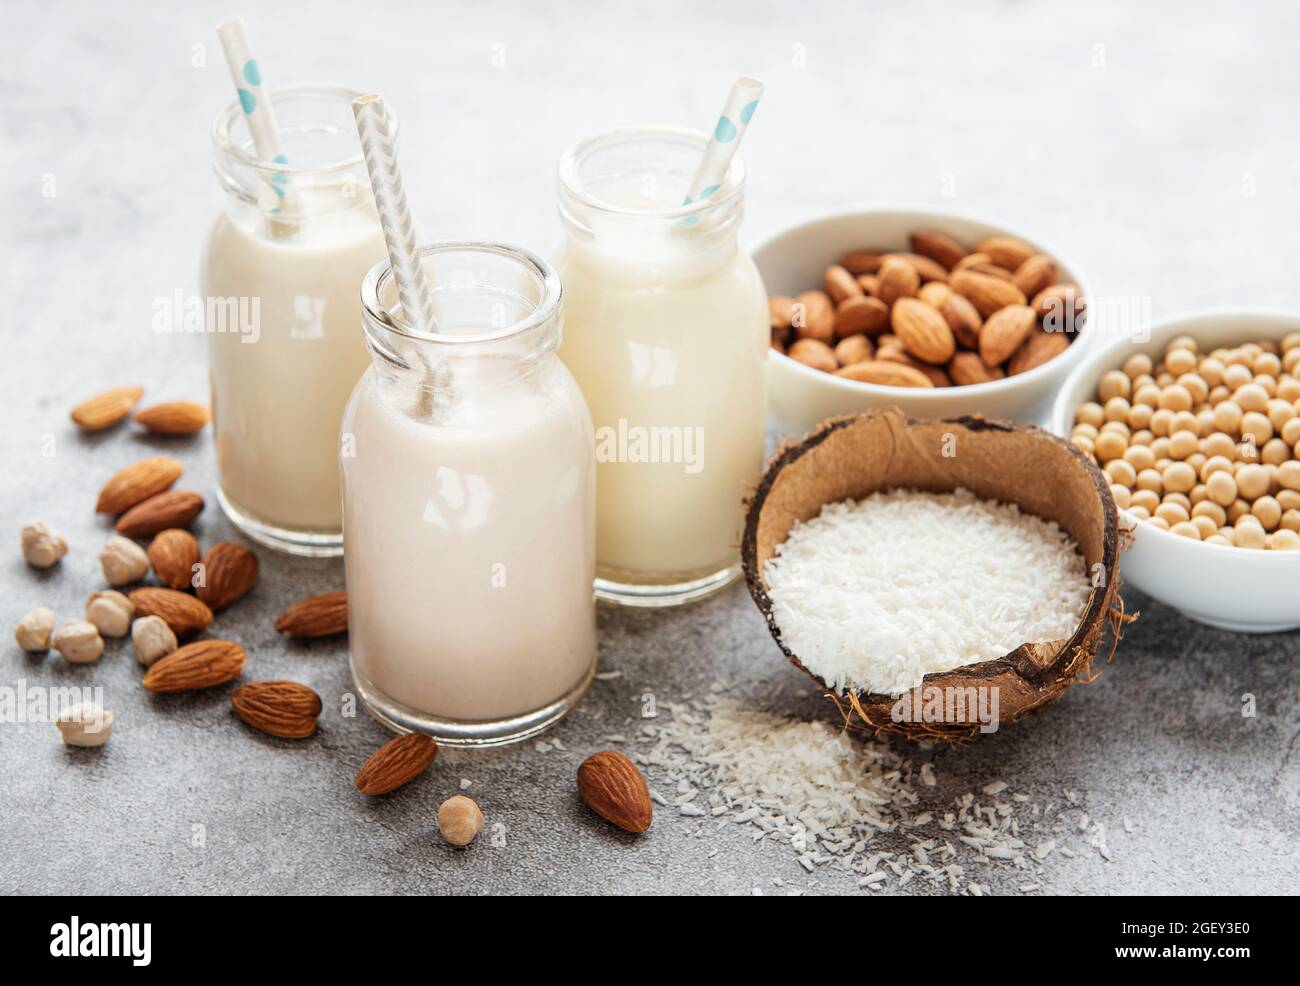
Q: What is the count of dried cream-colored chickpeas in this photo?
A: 8